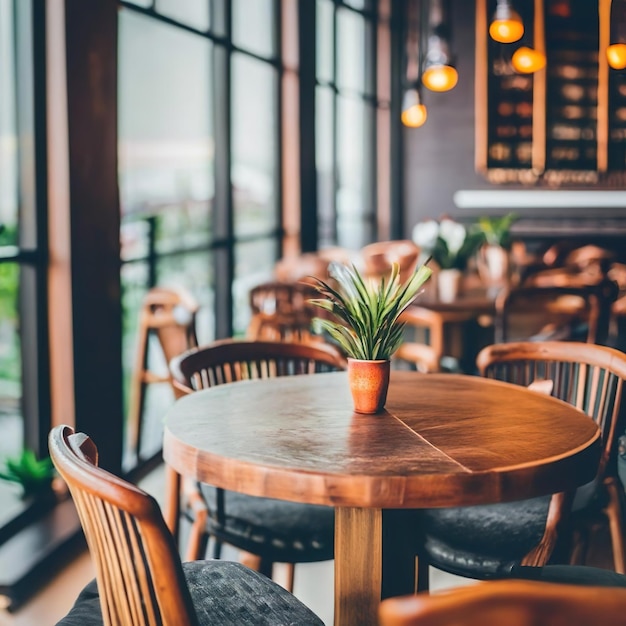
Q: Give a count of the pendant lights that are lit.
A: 5